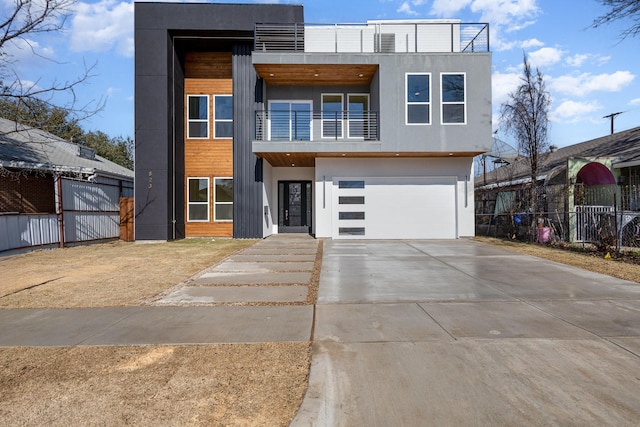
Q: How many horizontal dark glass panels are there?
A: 4